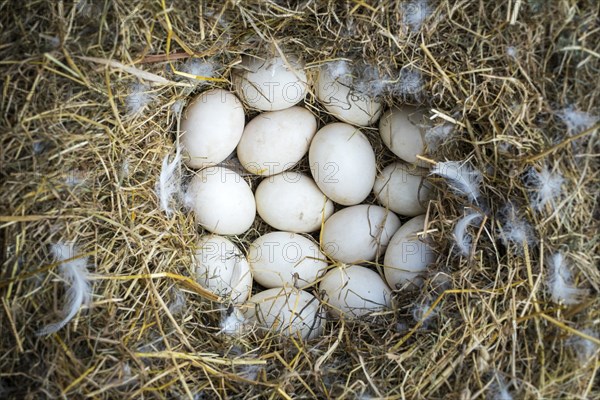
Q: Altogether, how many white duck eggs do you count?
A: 15